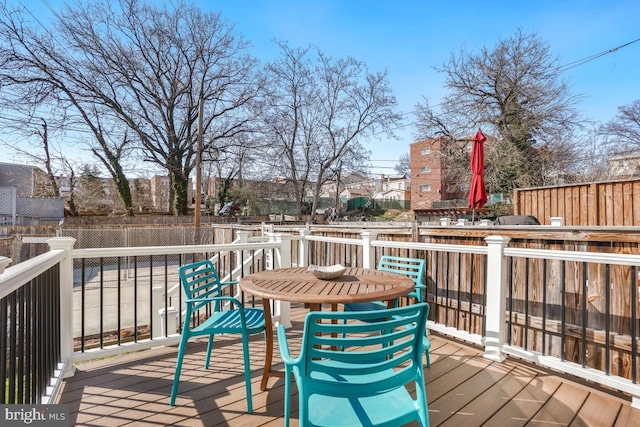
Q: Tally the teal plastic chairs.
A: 3